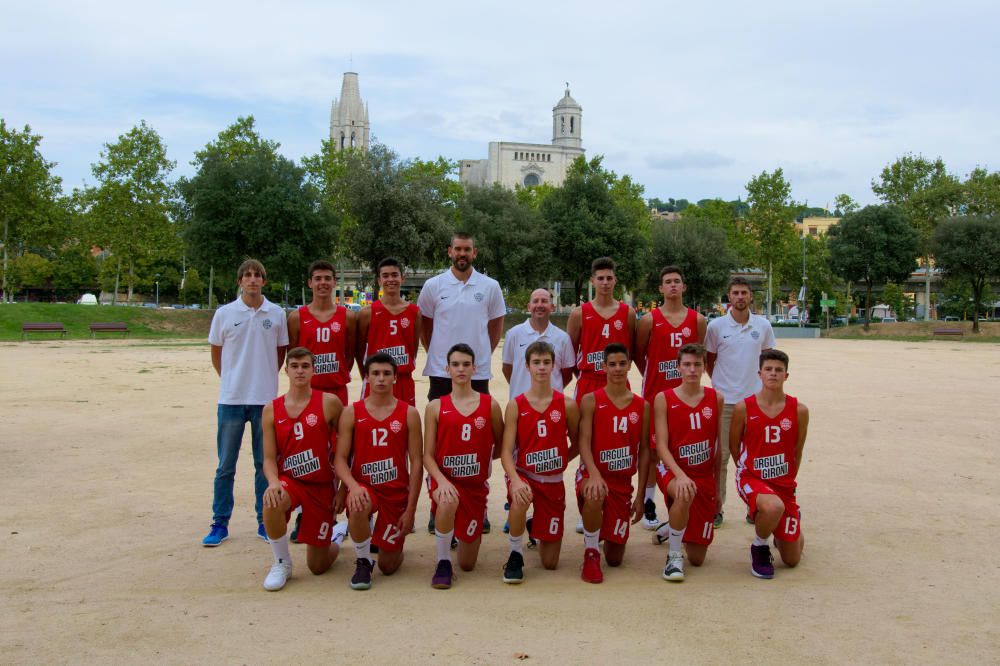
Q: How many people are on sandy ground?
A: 15